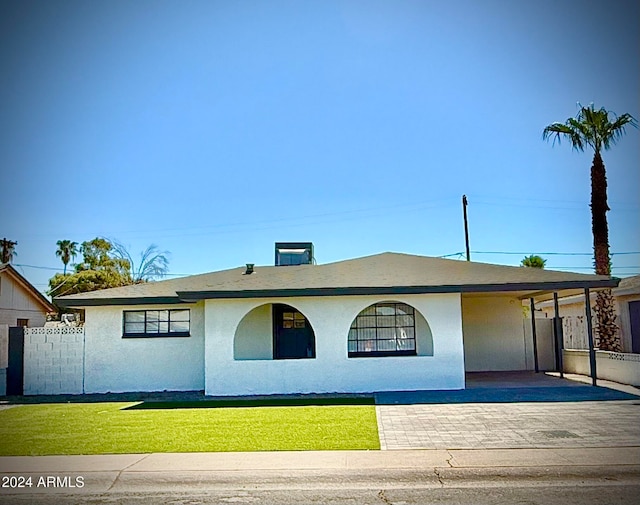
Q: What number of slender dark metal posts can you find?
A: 3